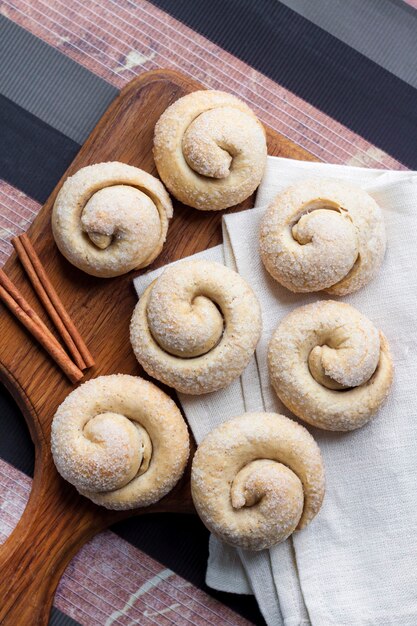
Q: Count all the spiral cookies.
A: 7